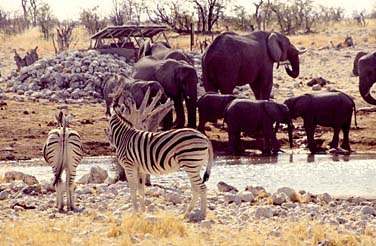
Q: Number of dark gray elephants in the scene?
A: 8